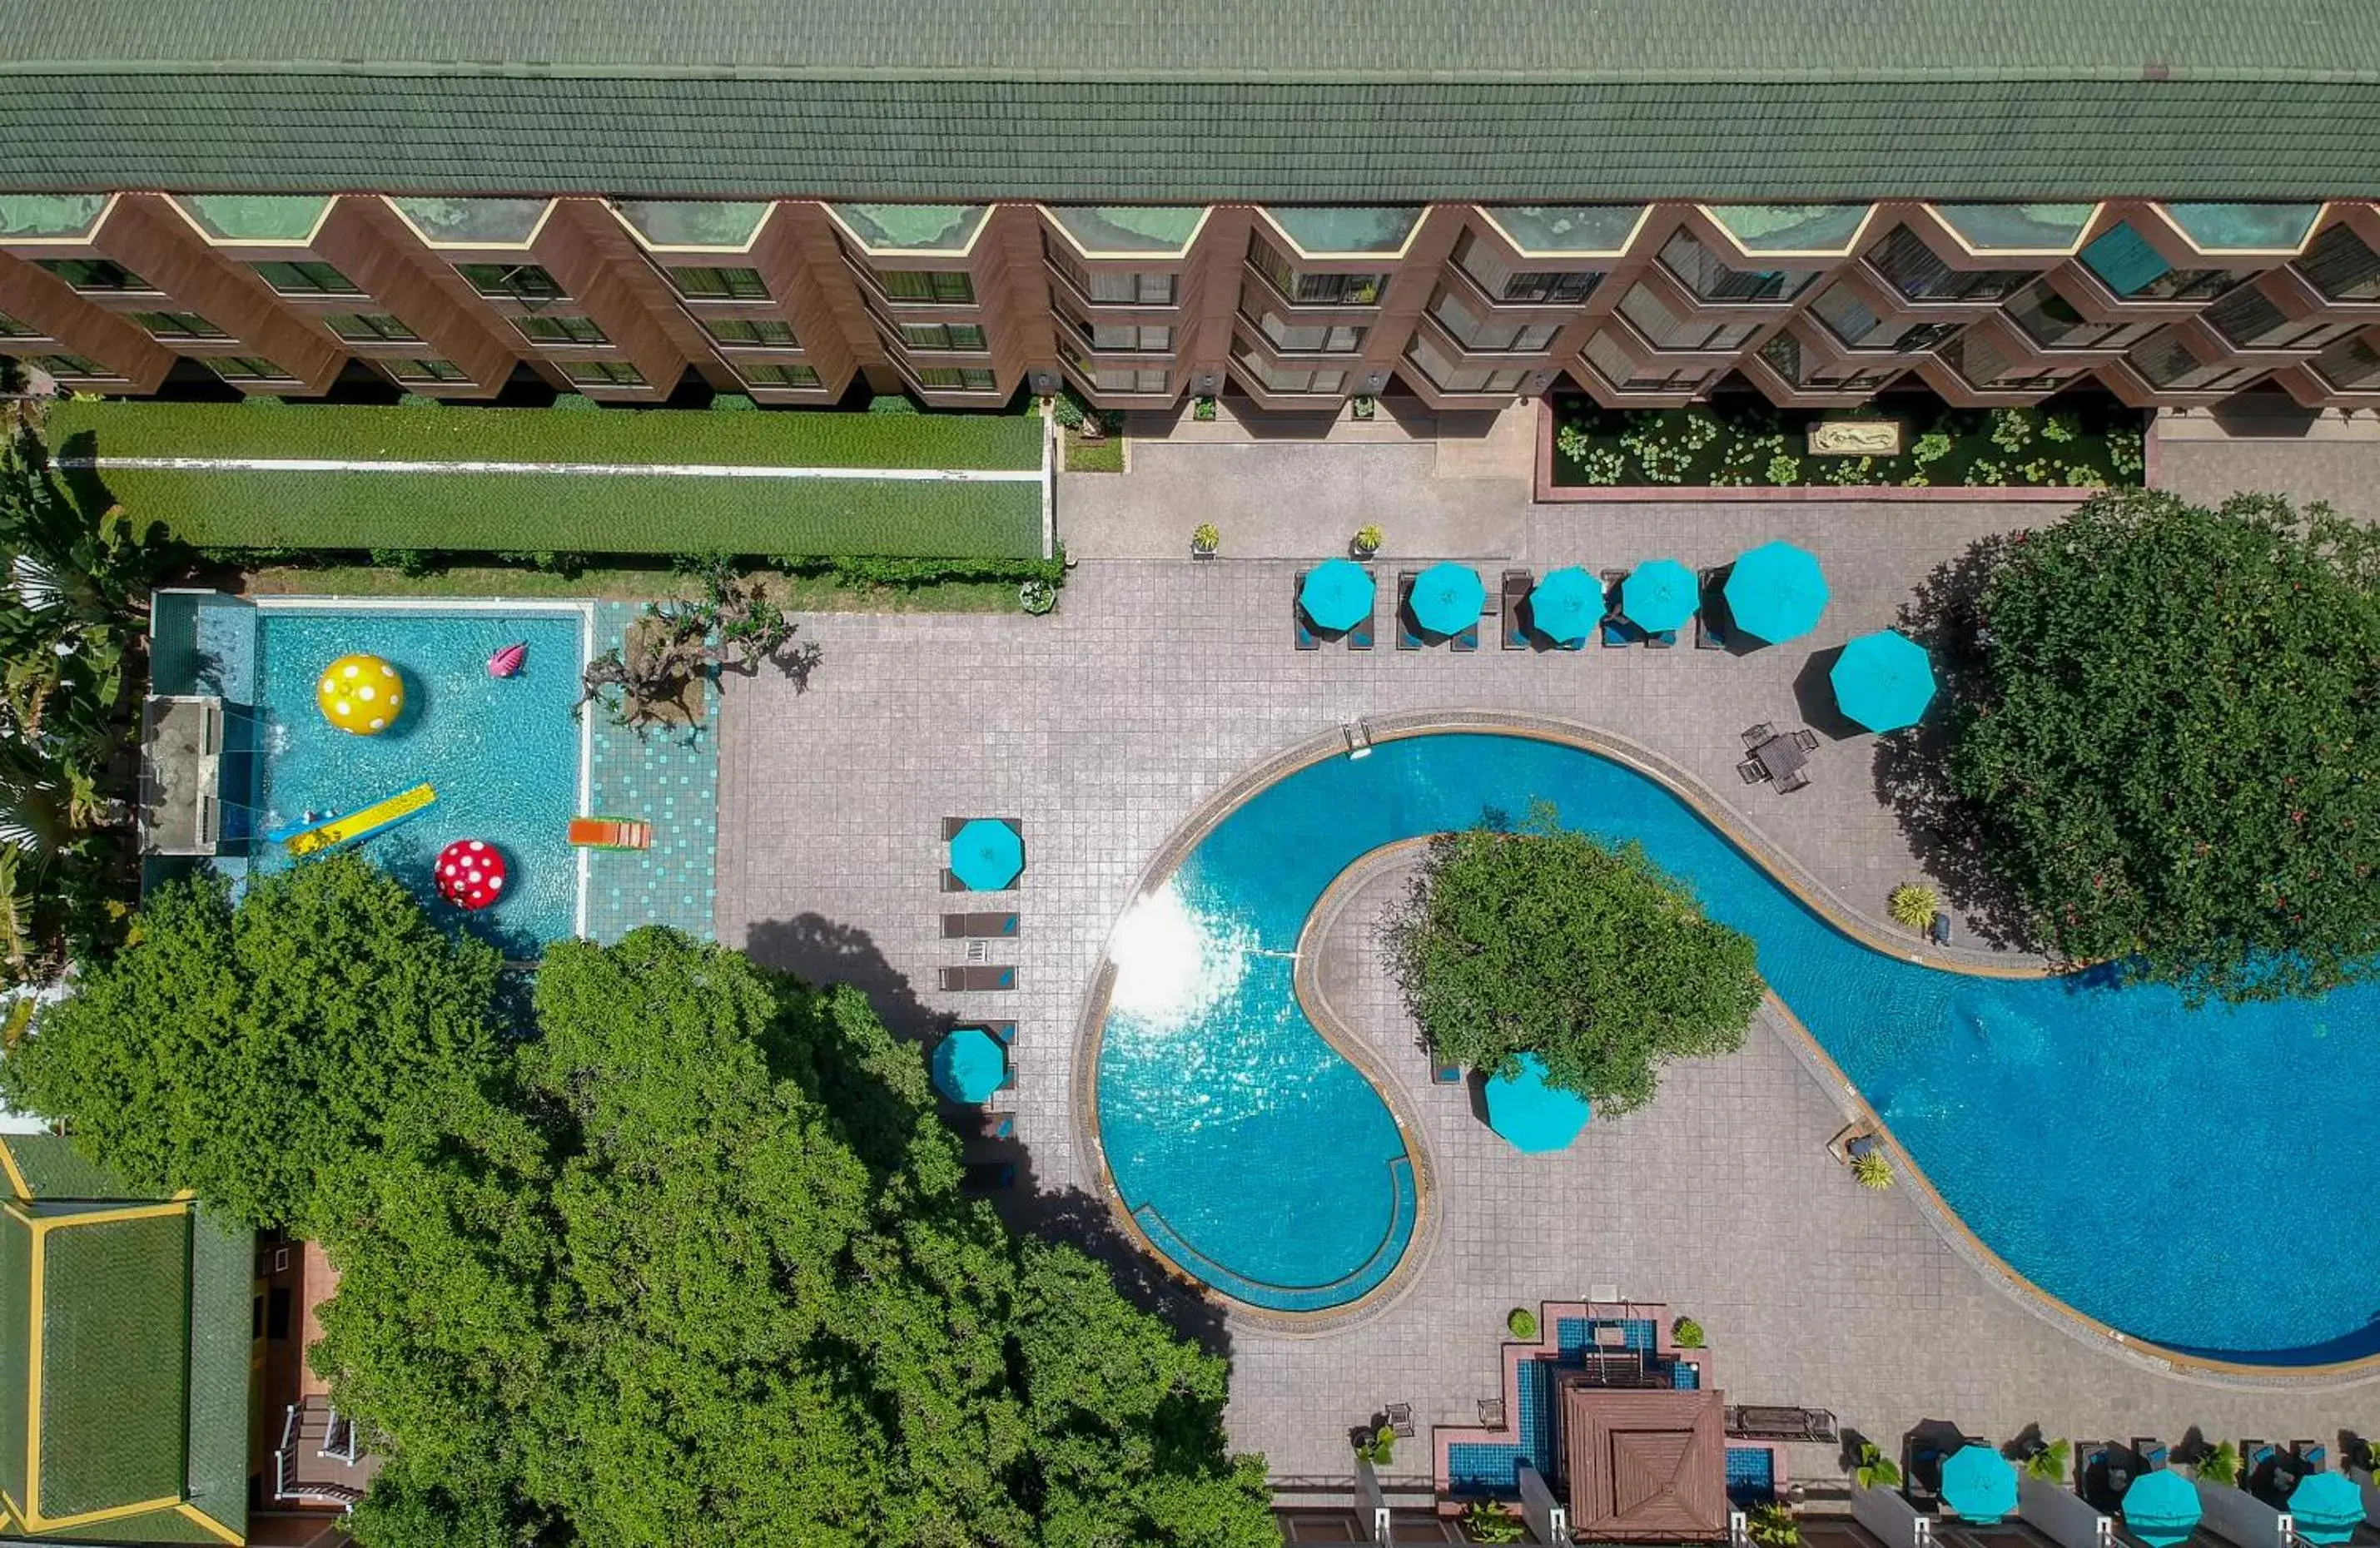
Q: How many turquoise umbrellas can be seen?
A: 12